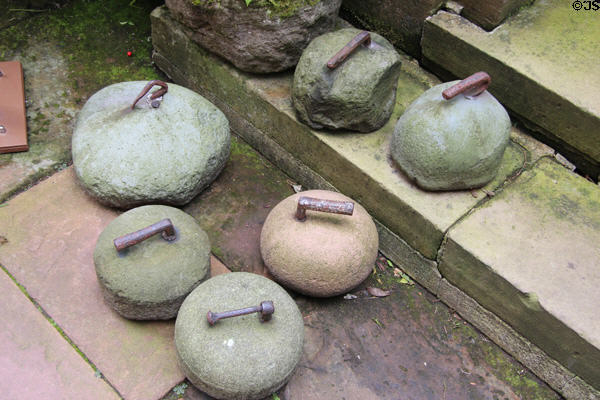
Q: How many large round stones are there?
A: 6